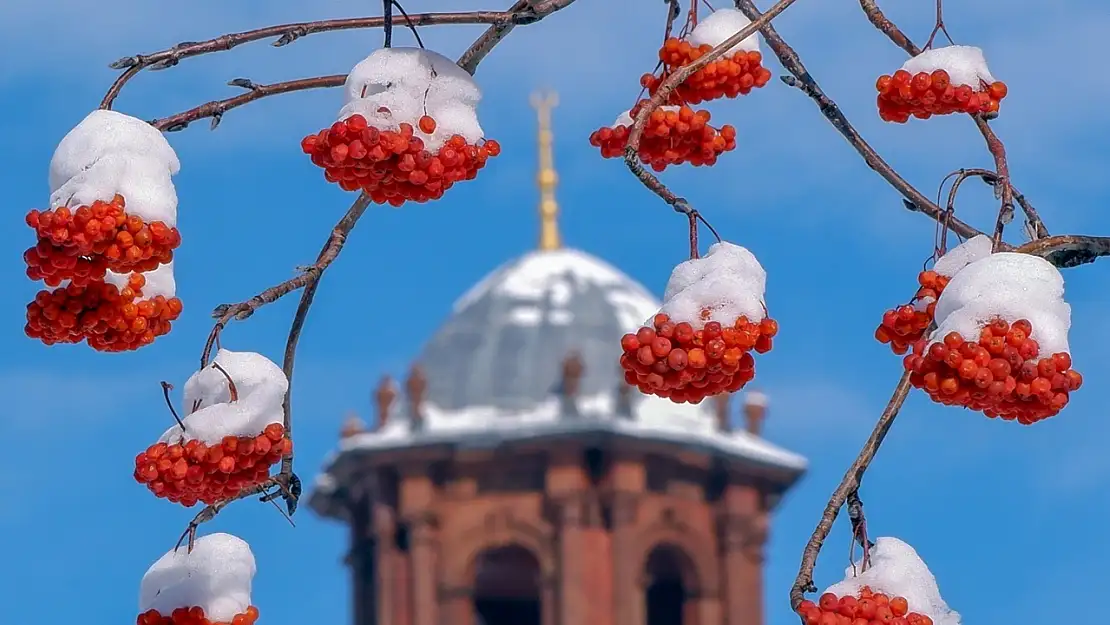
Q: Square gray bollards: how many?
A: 0